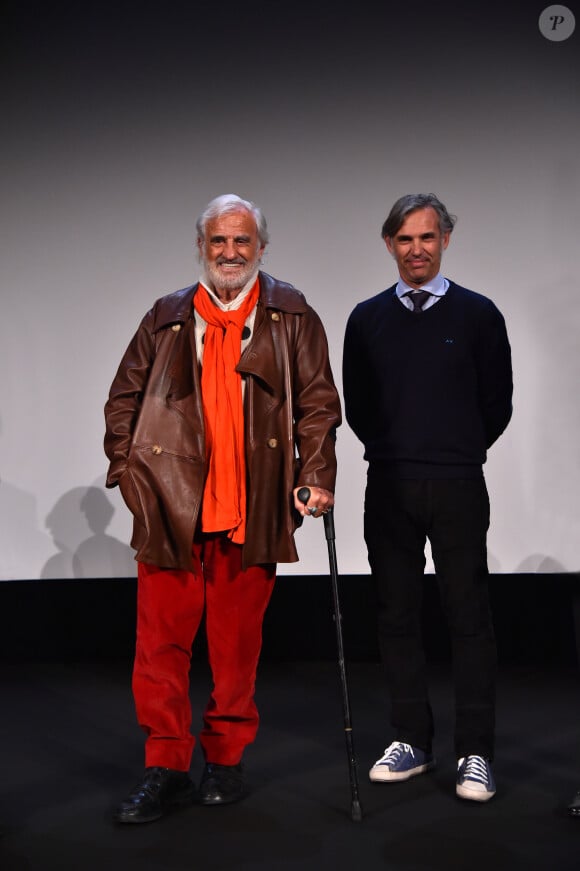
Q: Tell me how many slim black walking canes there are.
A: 1